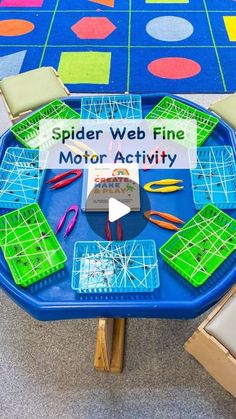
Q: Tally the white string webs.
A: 8